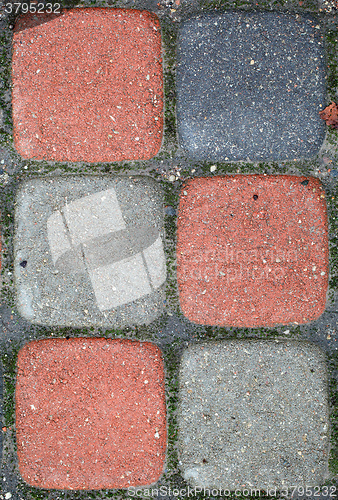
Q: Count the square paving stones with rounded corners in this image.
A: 6